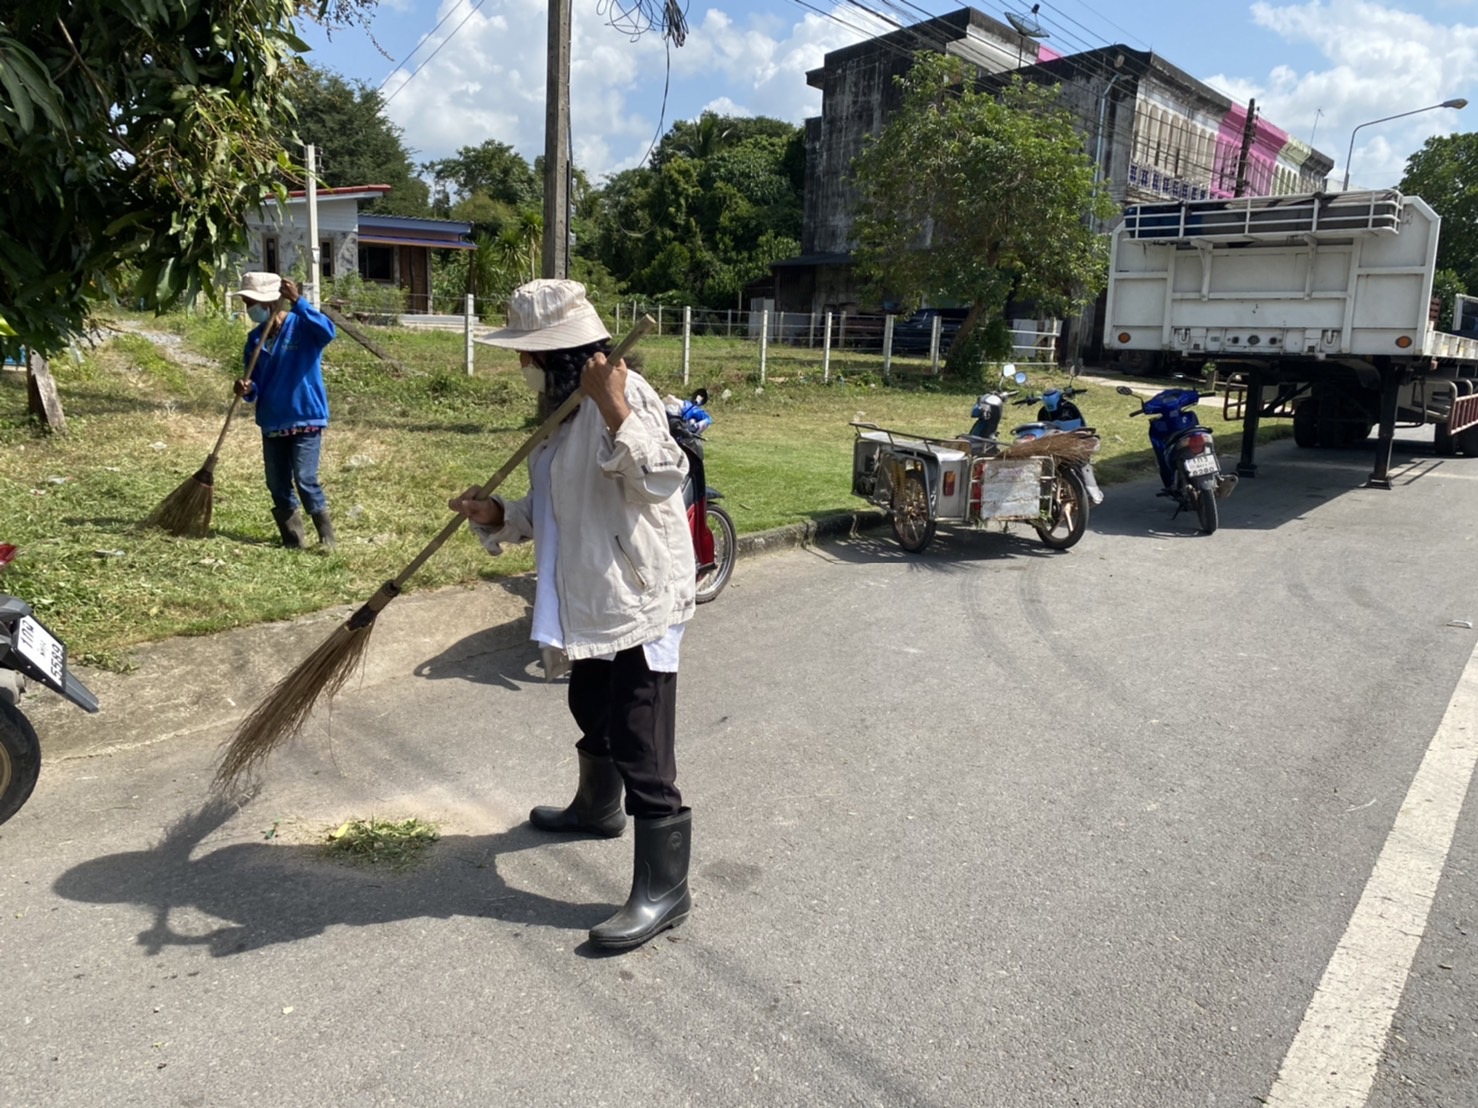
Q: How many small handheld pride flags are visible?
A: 0